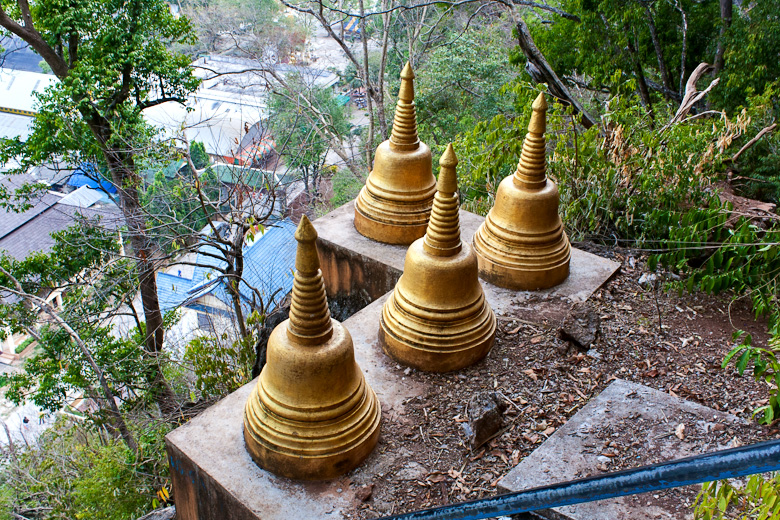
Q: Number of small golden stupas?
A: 4